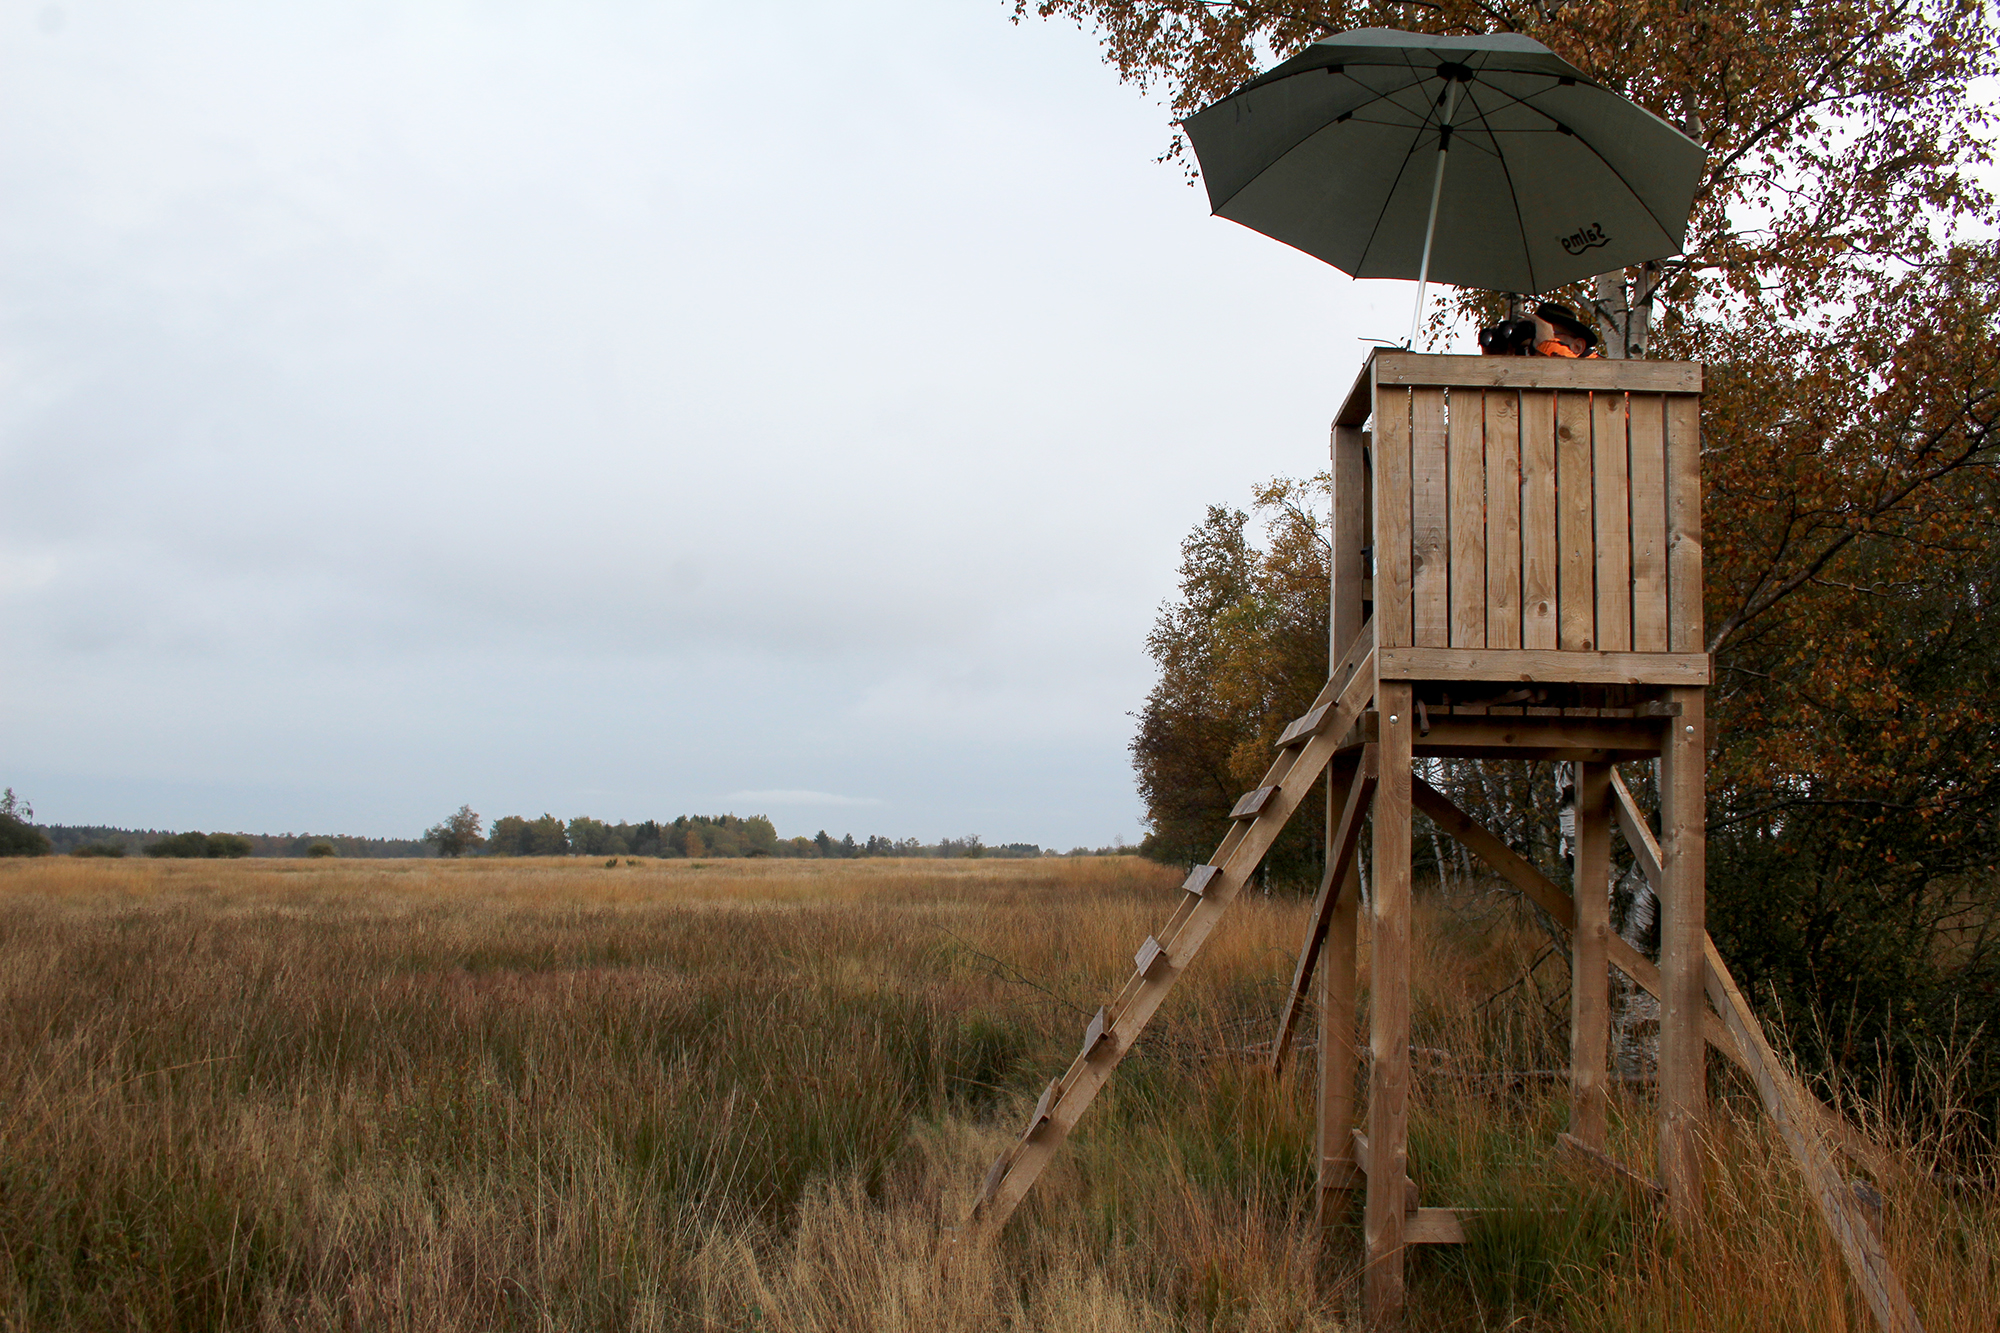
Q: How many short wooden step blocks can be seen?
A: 7